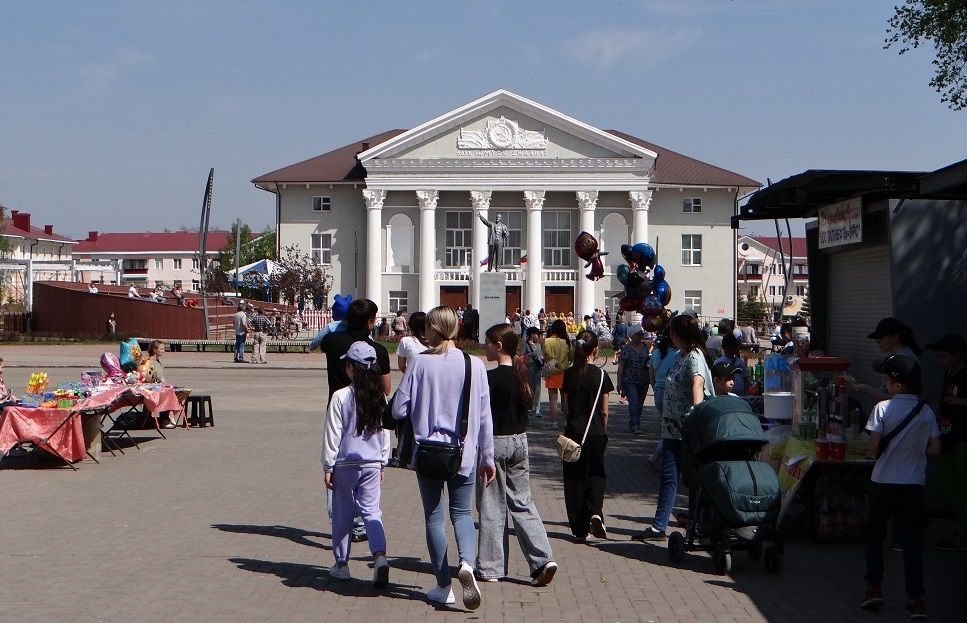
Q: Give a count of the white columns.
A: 6